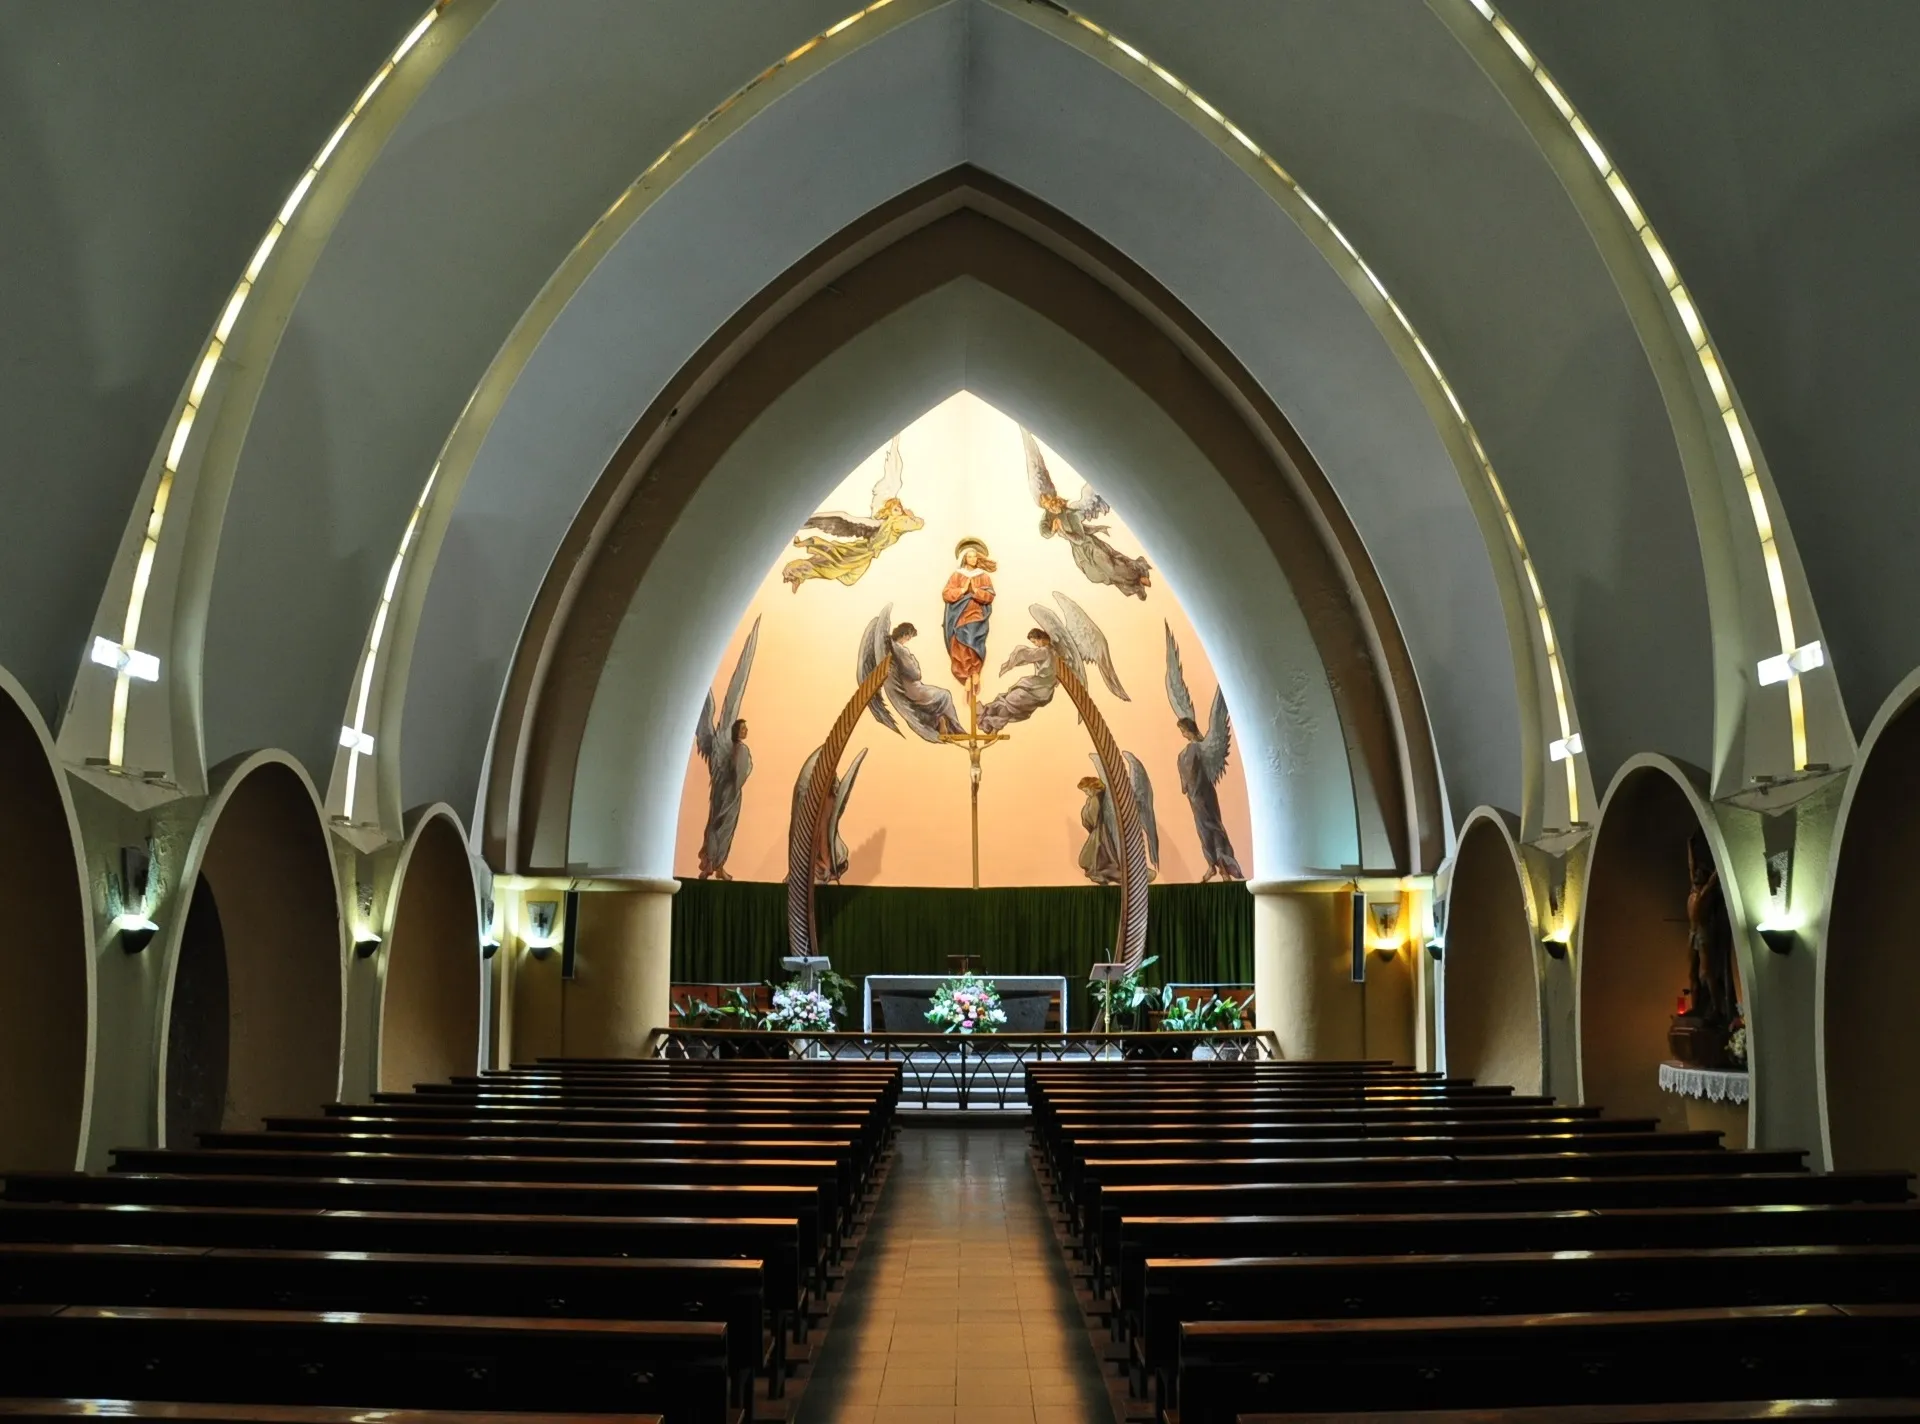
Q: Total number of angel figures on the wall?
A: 8